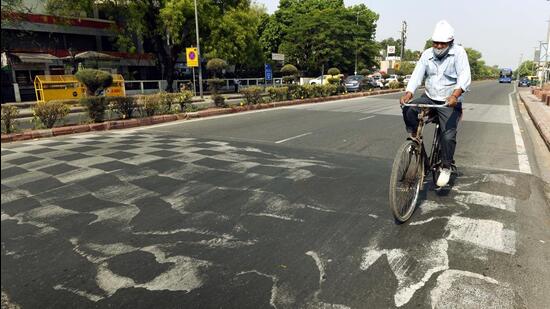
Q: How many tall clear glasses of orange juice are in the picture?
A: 0